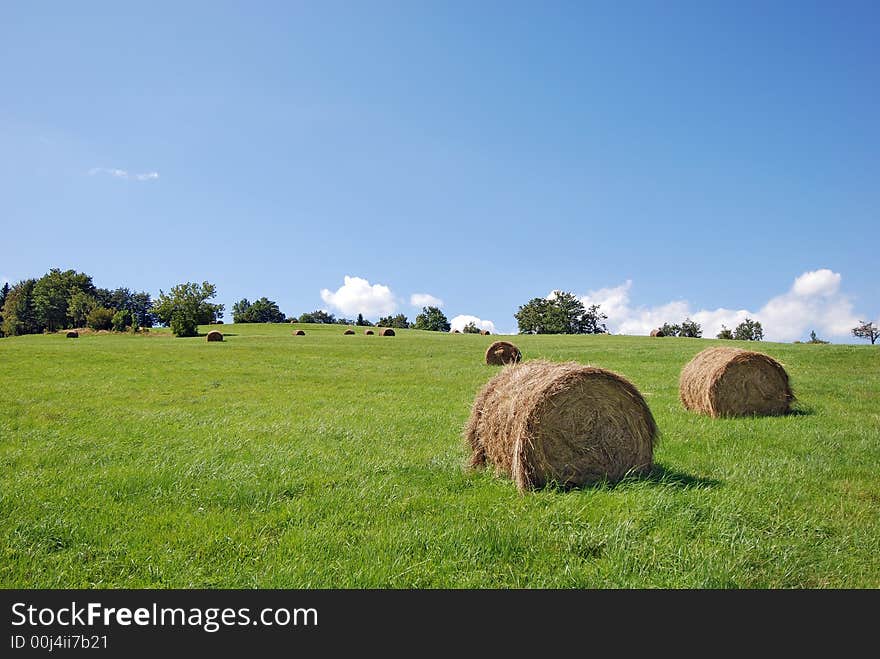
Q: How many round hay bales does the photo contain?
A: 12